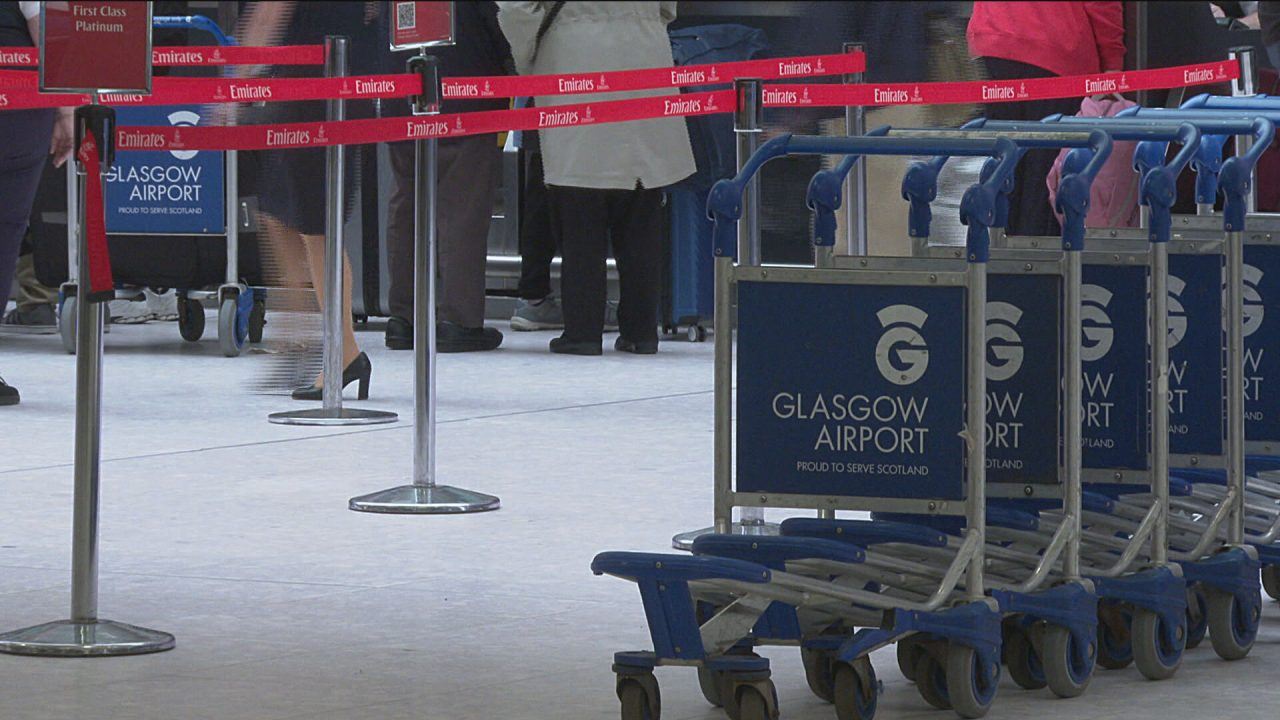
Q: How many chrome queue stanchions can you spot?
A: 6